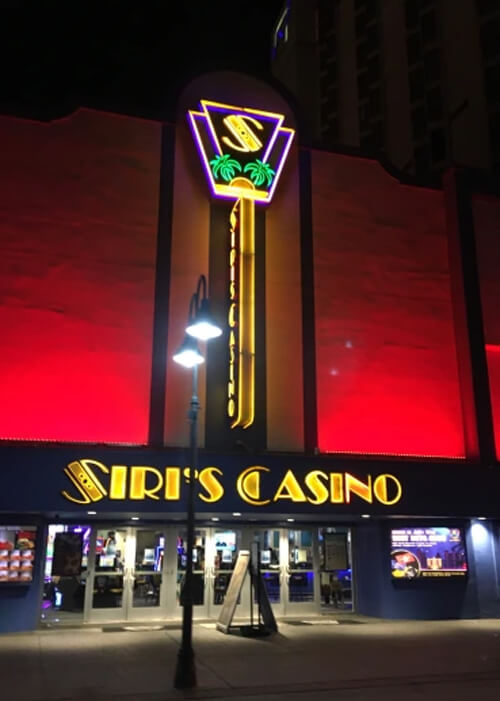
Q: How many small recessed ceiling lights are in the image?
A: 7